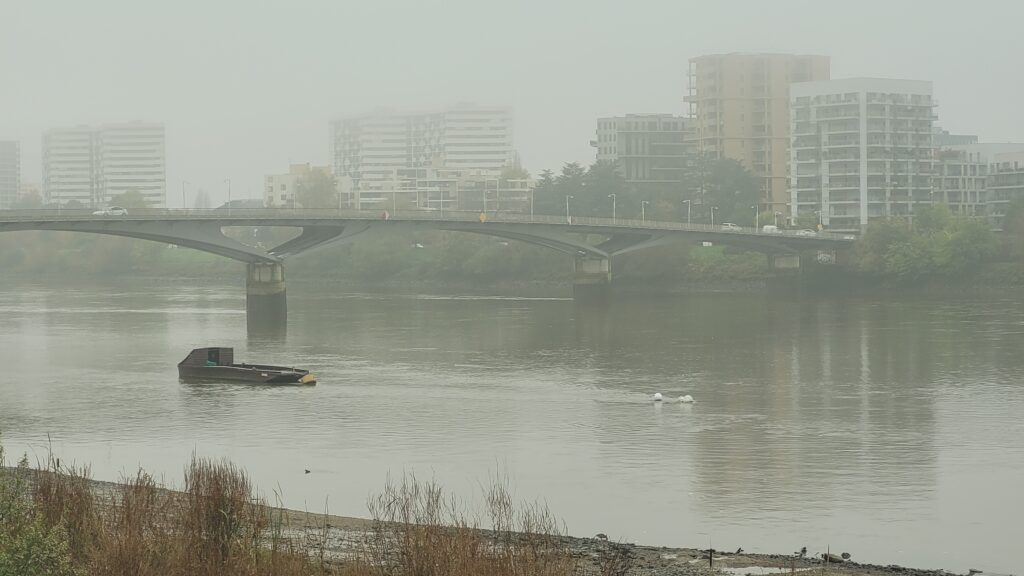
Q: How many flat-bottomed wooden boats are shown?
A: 1